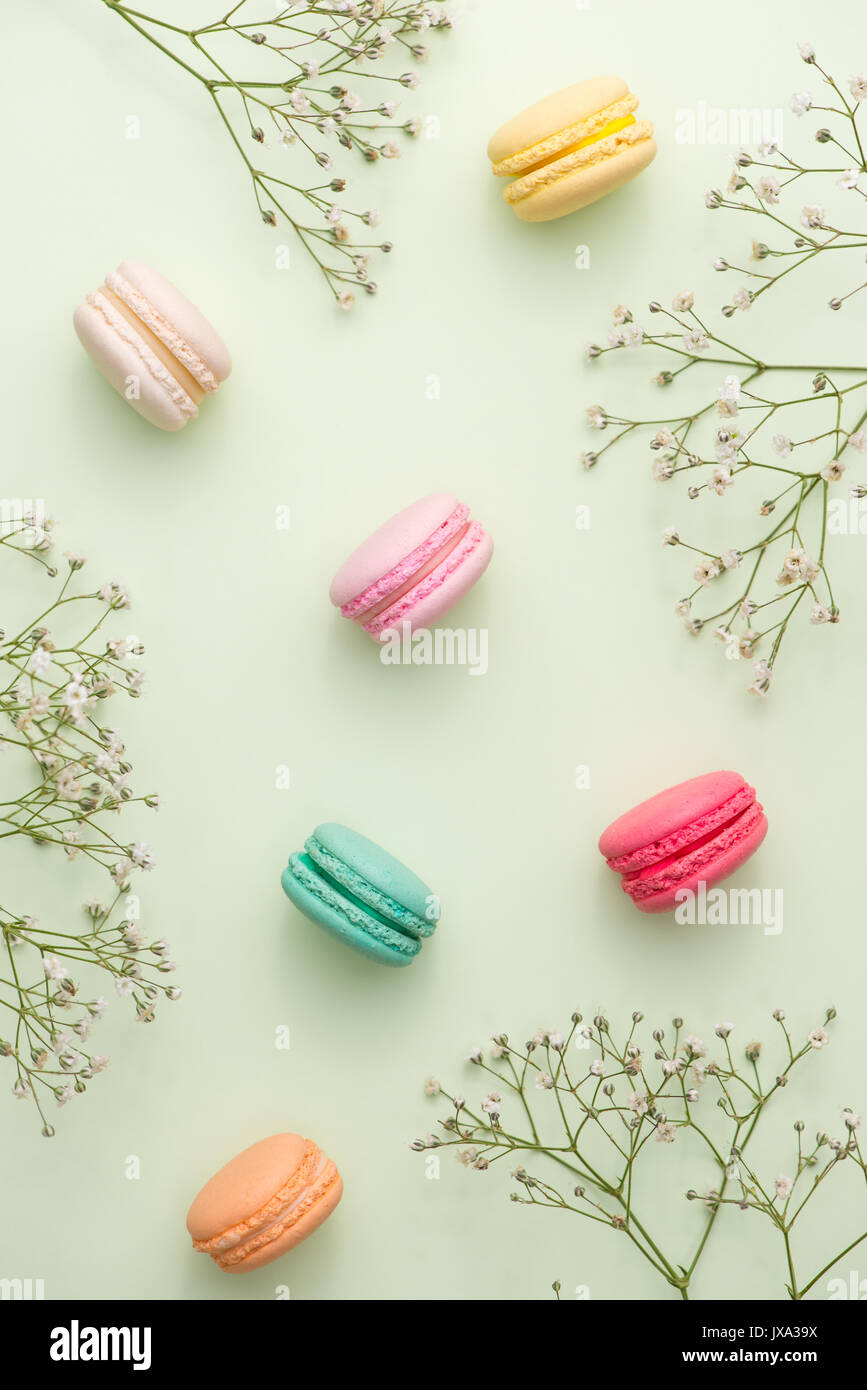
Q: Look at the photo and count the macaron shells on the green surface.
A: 12